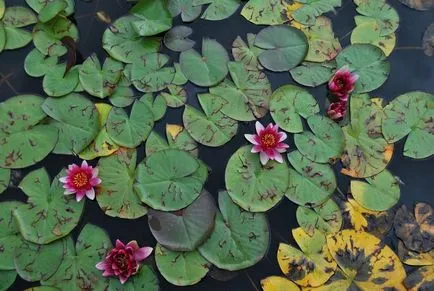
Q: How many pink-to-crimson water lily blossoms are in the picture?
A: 5